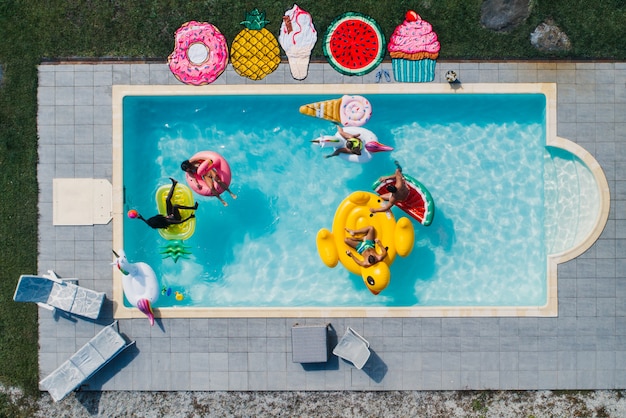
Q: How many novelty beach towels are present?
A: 5